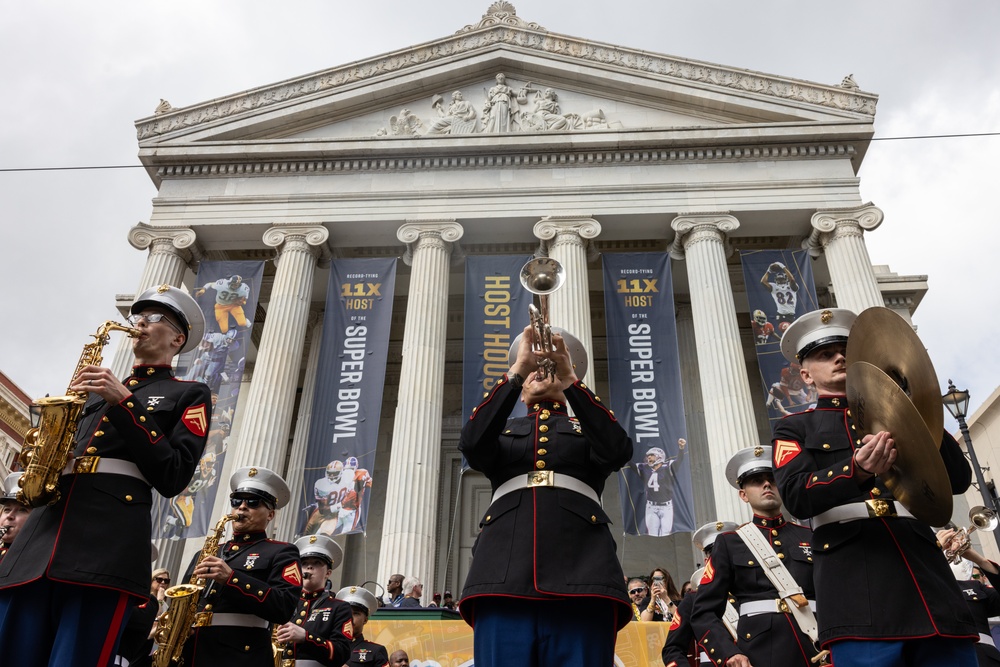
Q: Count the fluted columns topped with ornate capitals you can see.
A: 6